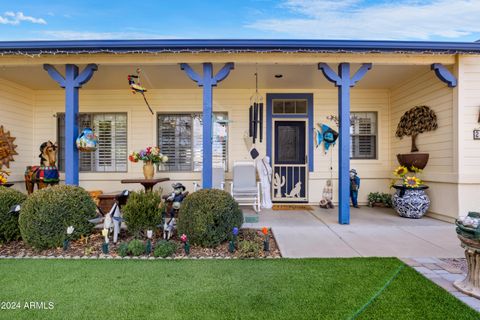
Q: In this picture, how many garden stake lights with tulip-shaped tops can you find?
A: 6